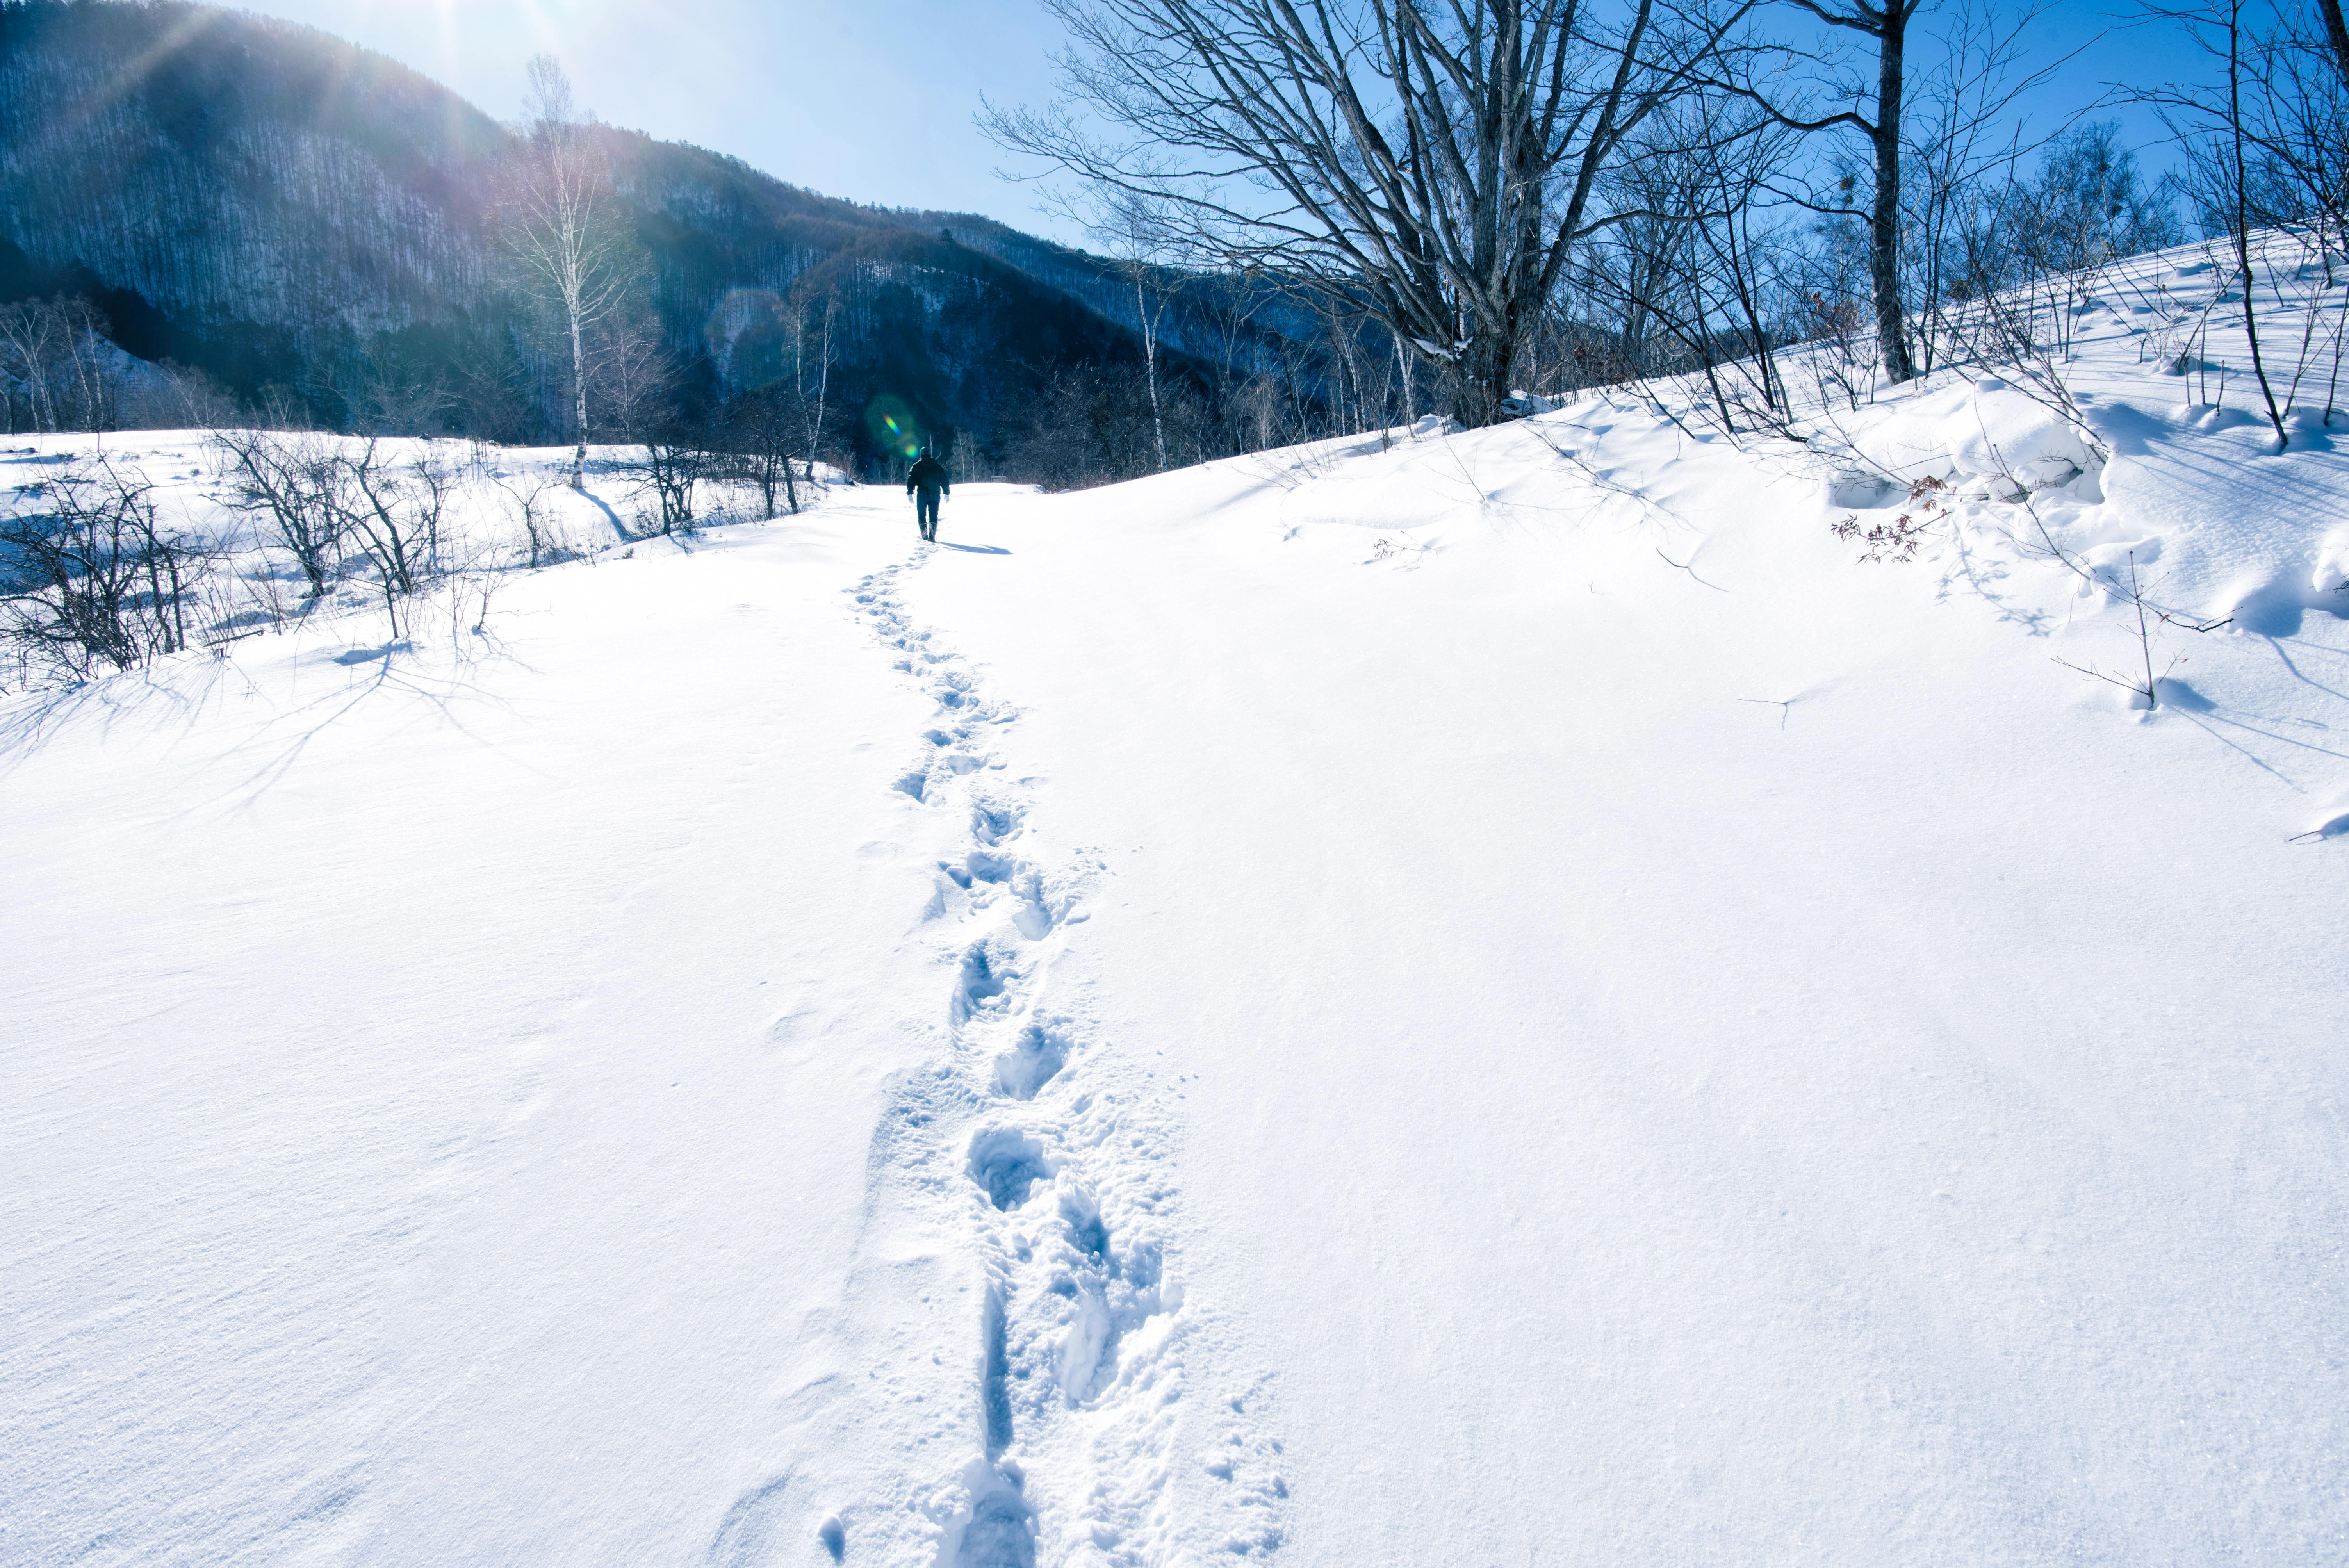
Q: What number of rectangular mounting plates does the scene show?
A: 0